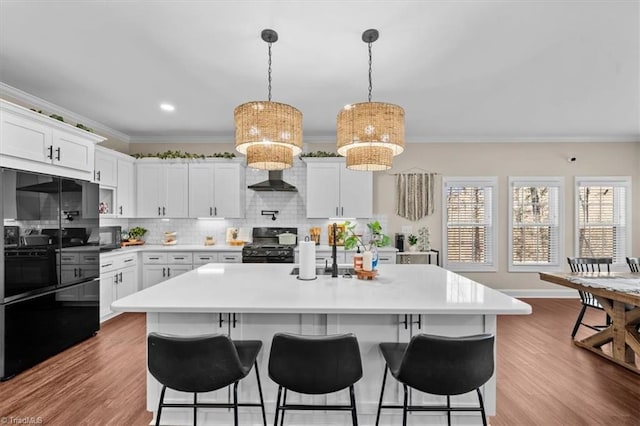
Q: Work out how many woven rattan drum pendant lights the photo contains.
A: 2